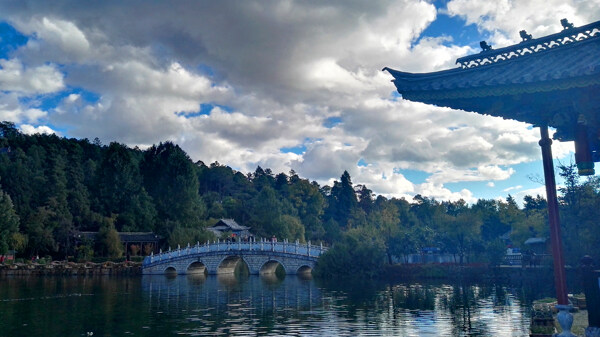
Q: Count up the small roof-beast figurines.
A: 3